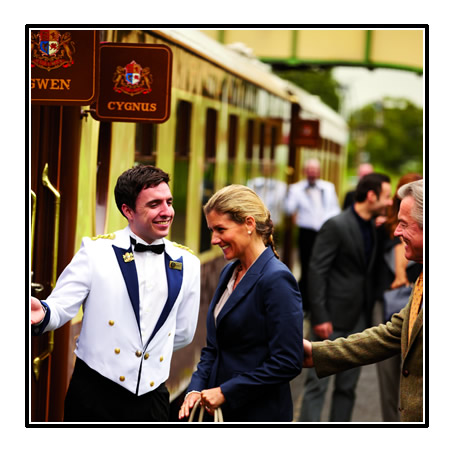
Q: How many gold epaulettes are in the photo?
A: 2